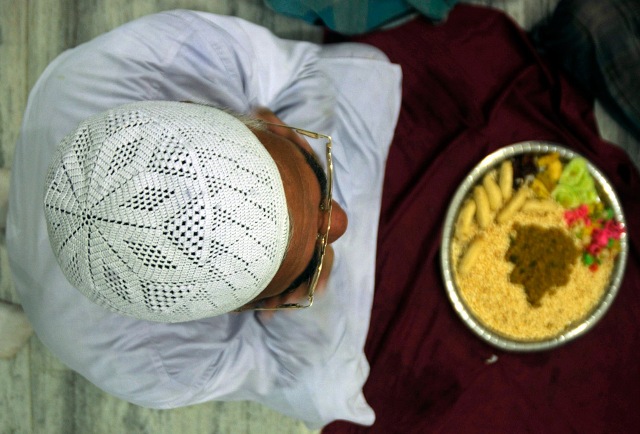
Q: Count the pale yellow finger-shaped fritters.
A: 7